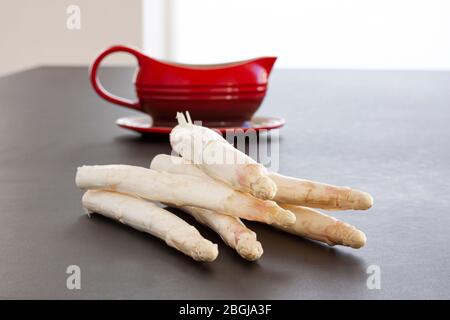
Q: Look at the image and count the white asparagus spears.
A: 6